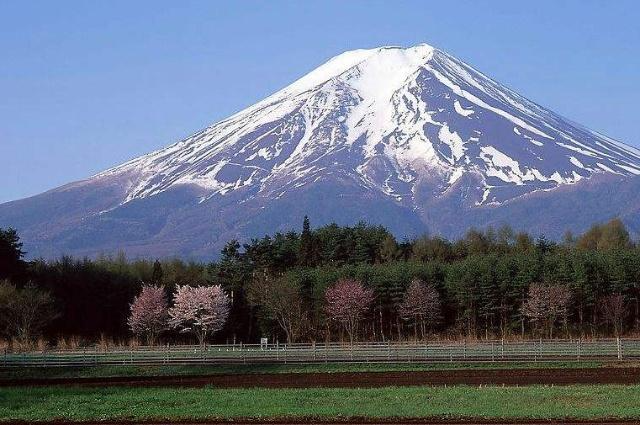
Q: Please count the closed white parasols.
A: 0